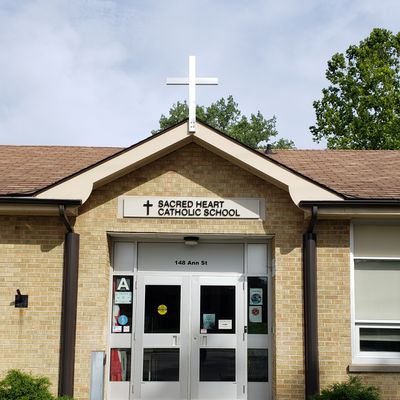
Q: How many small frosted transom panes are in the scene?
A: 2